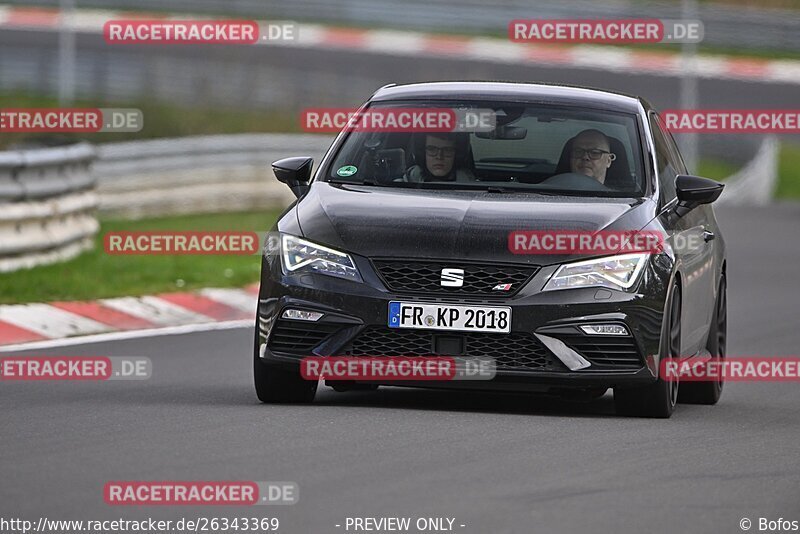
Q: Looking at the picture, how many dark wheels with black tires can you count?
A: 3